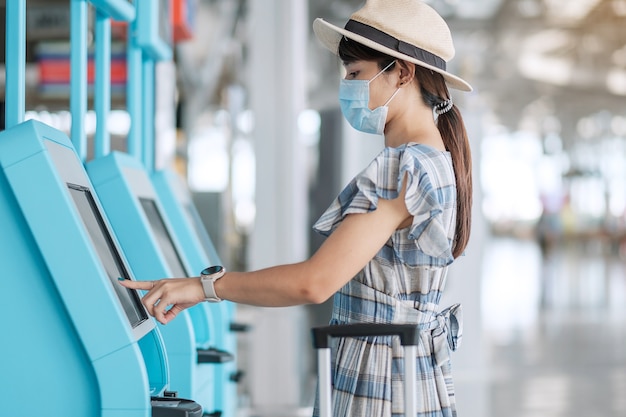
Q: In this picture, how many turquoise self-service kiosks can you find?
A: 3